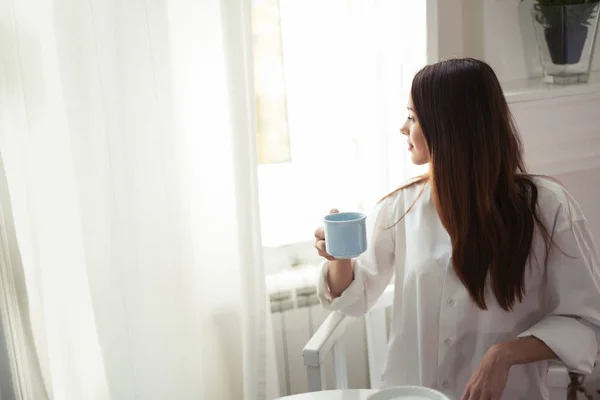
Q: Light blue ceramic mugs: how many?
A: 1